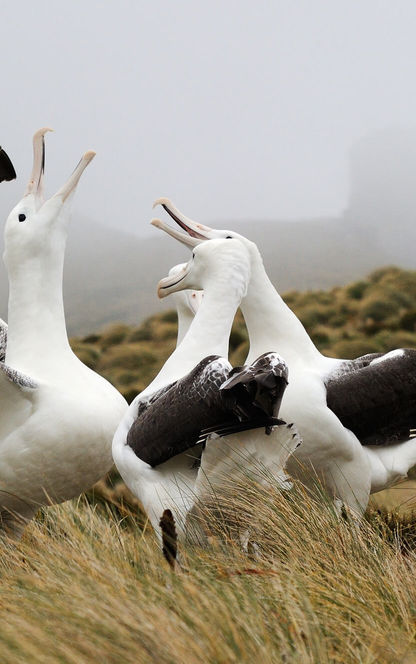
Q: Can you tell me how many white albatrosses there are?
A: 4